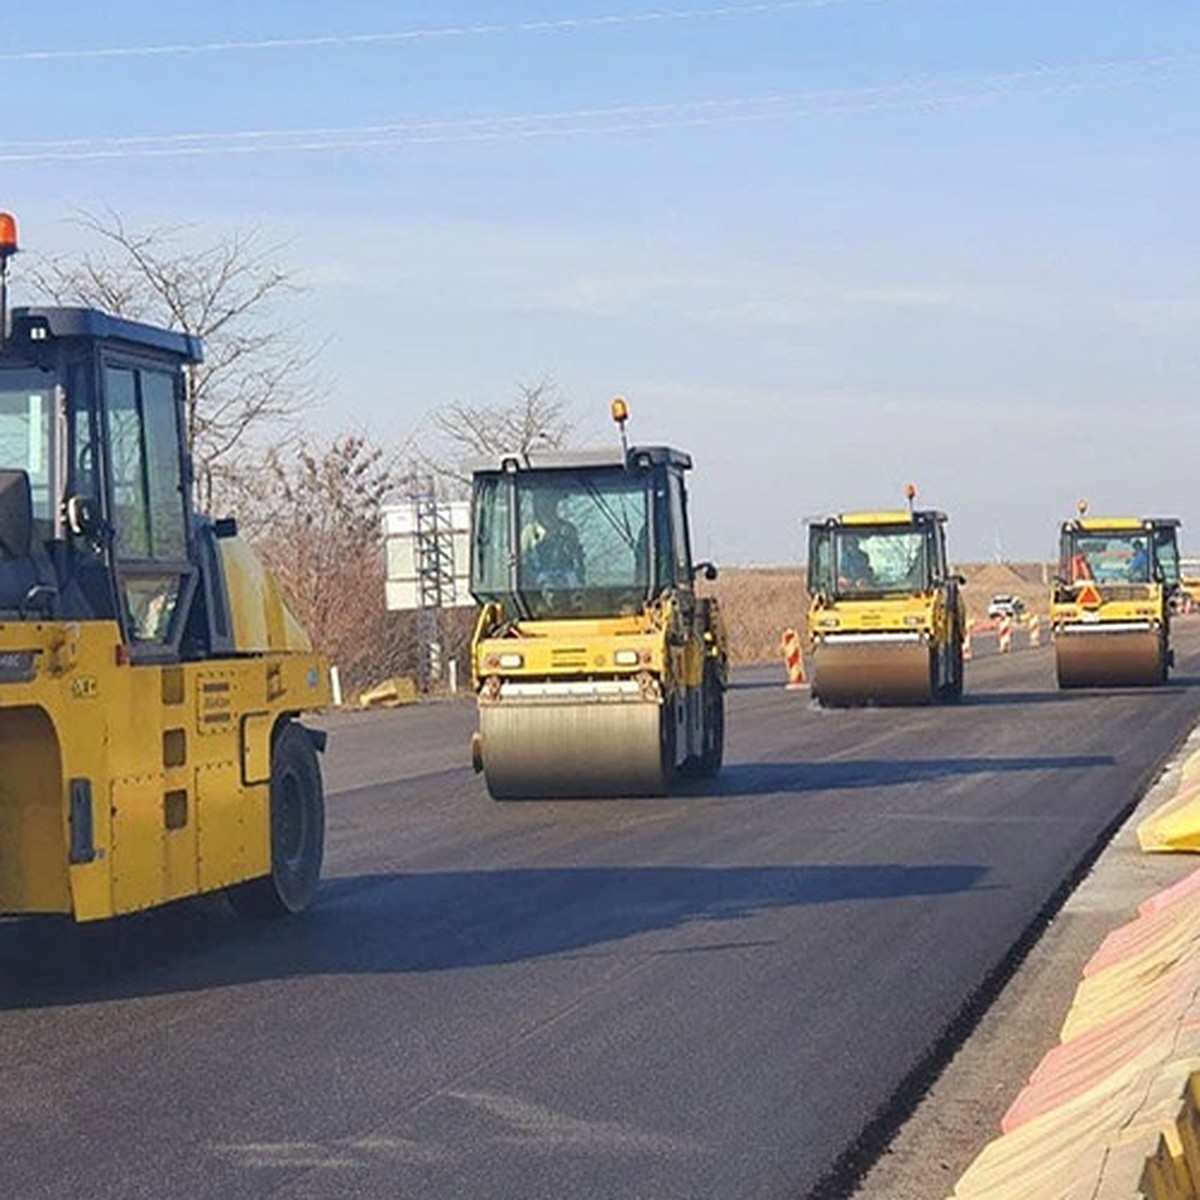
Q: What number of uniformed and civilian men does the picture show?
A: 3